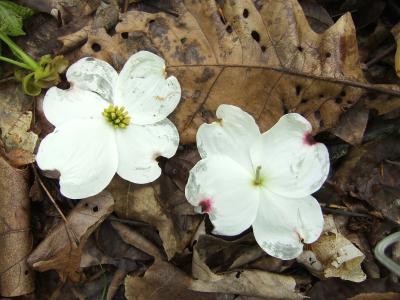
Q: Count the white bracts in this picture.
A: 8